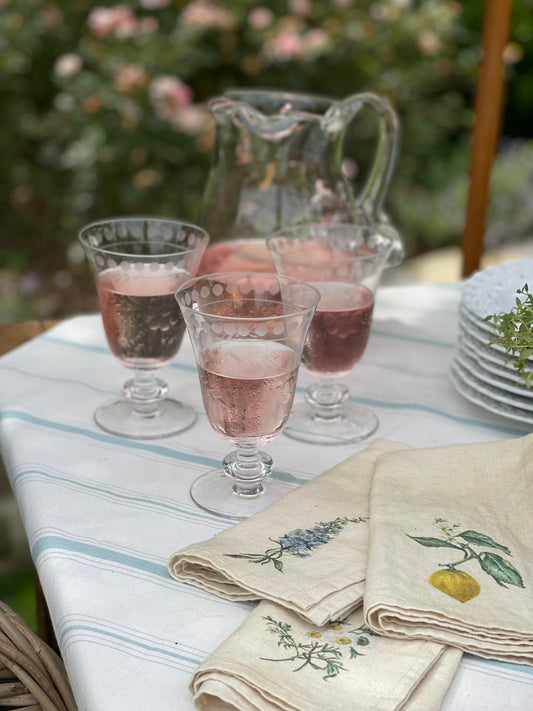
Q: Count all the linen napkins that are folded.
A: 3